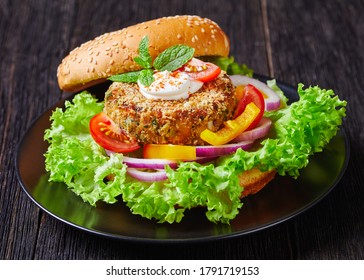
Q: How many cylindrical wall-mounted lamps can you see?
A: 0